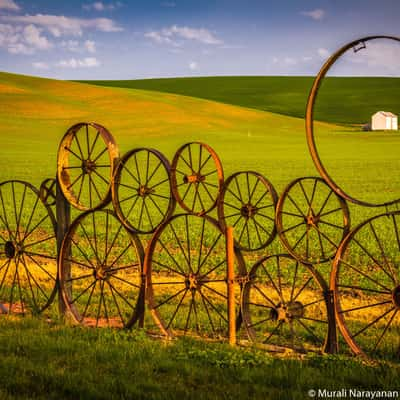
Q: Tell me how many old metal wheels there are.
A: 12